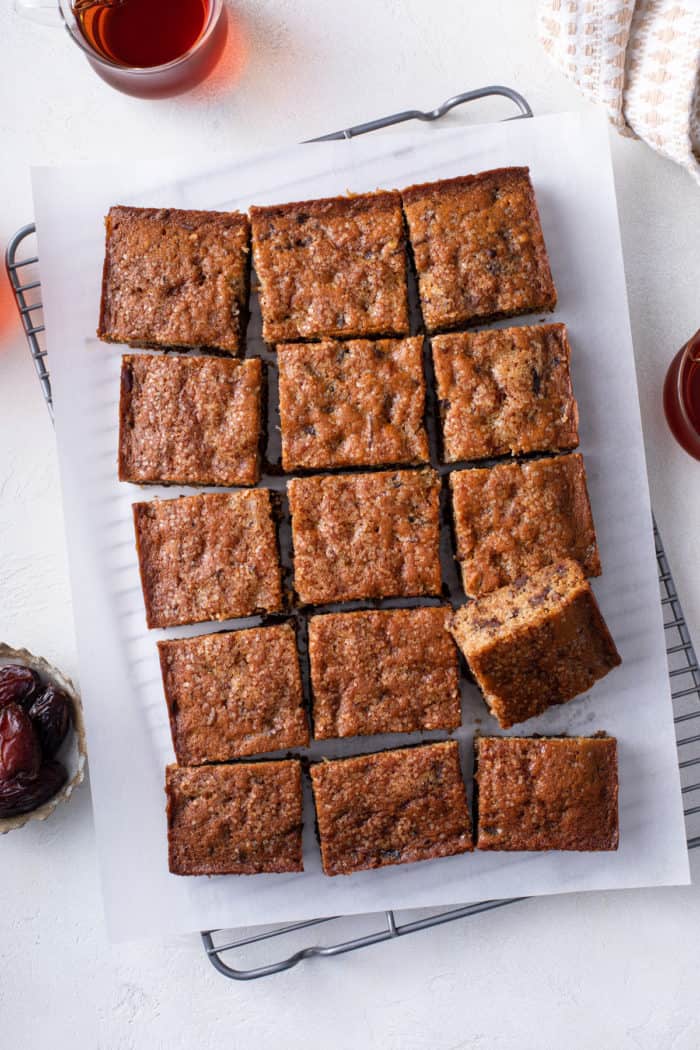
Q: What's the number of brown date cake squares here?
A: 15